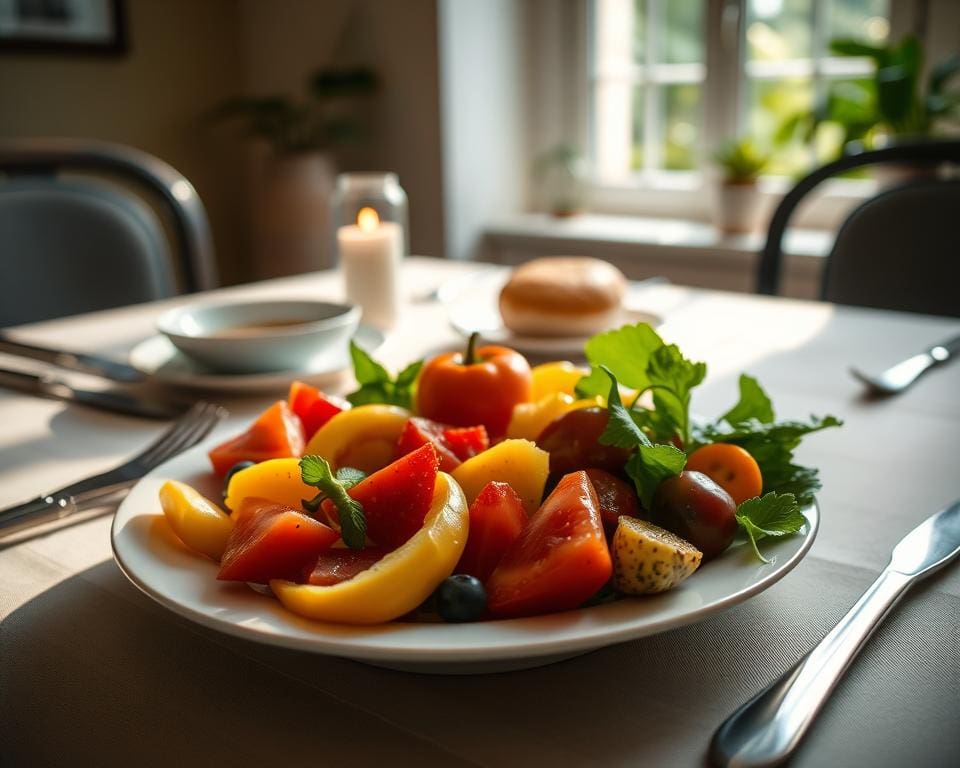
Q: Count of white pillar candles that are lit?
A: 1